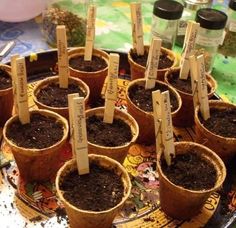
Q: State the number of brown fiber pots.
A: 11